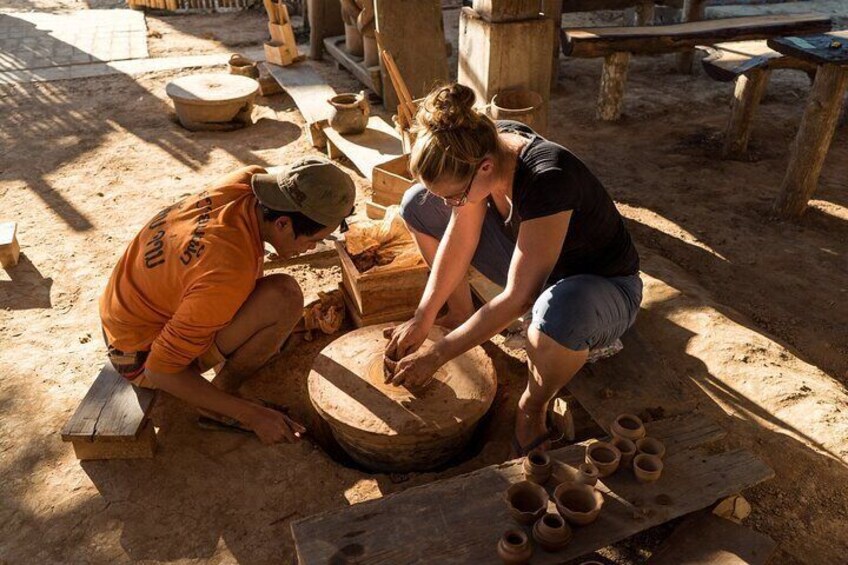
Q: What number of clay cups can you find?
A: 11